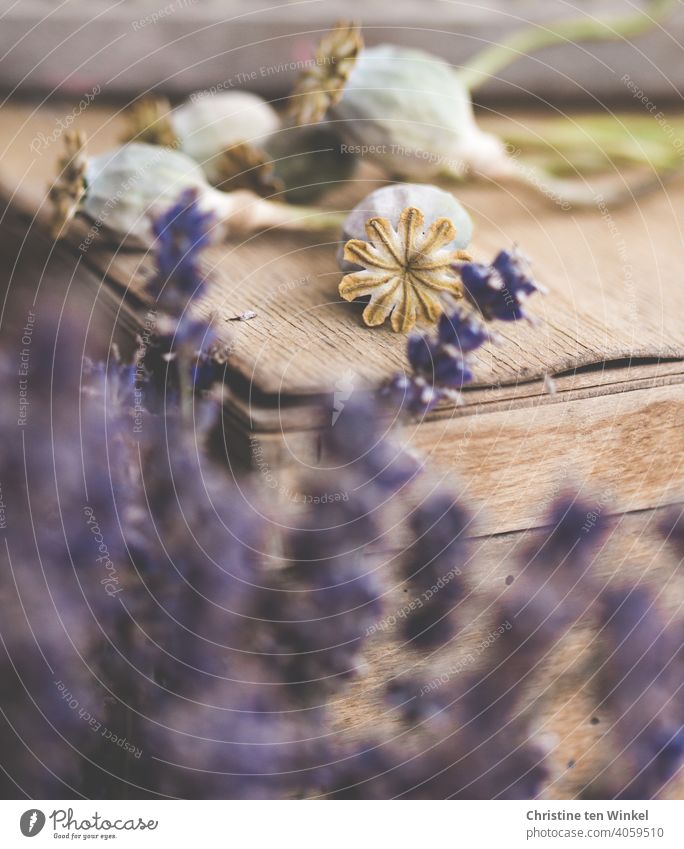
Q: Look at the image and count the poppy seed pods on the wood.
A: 5